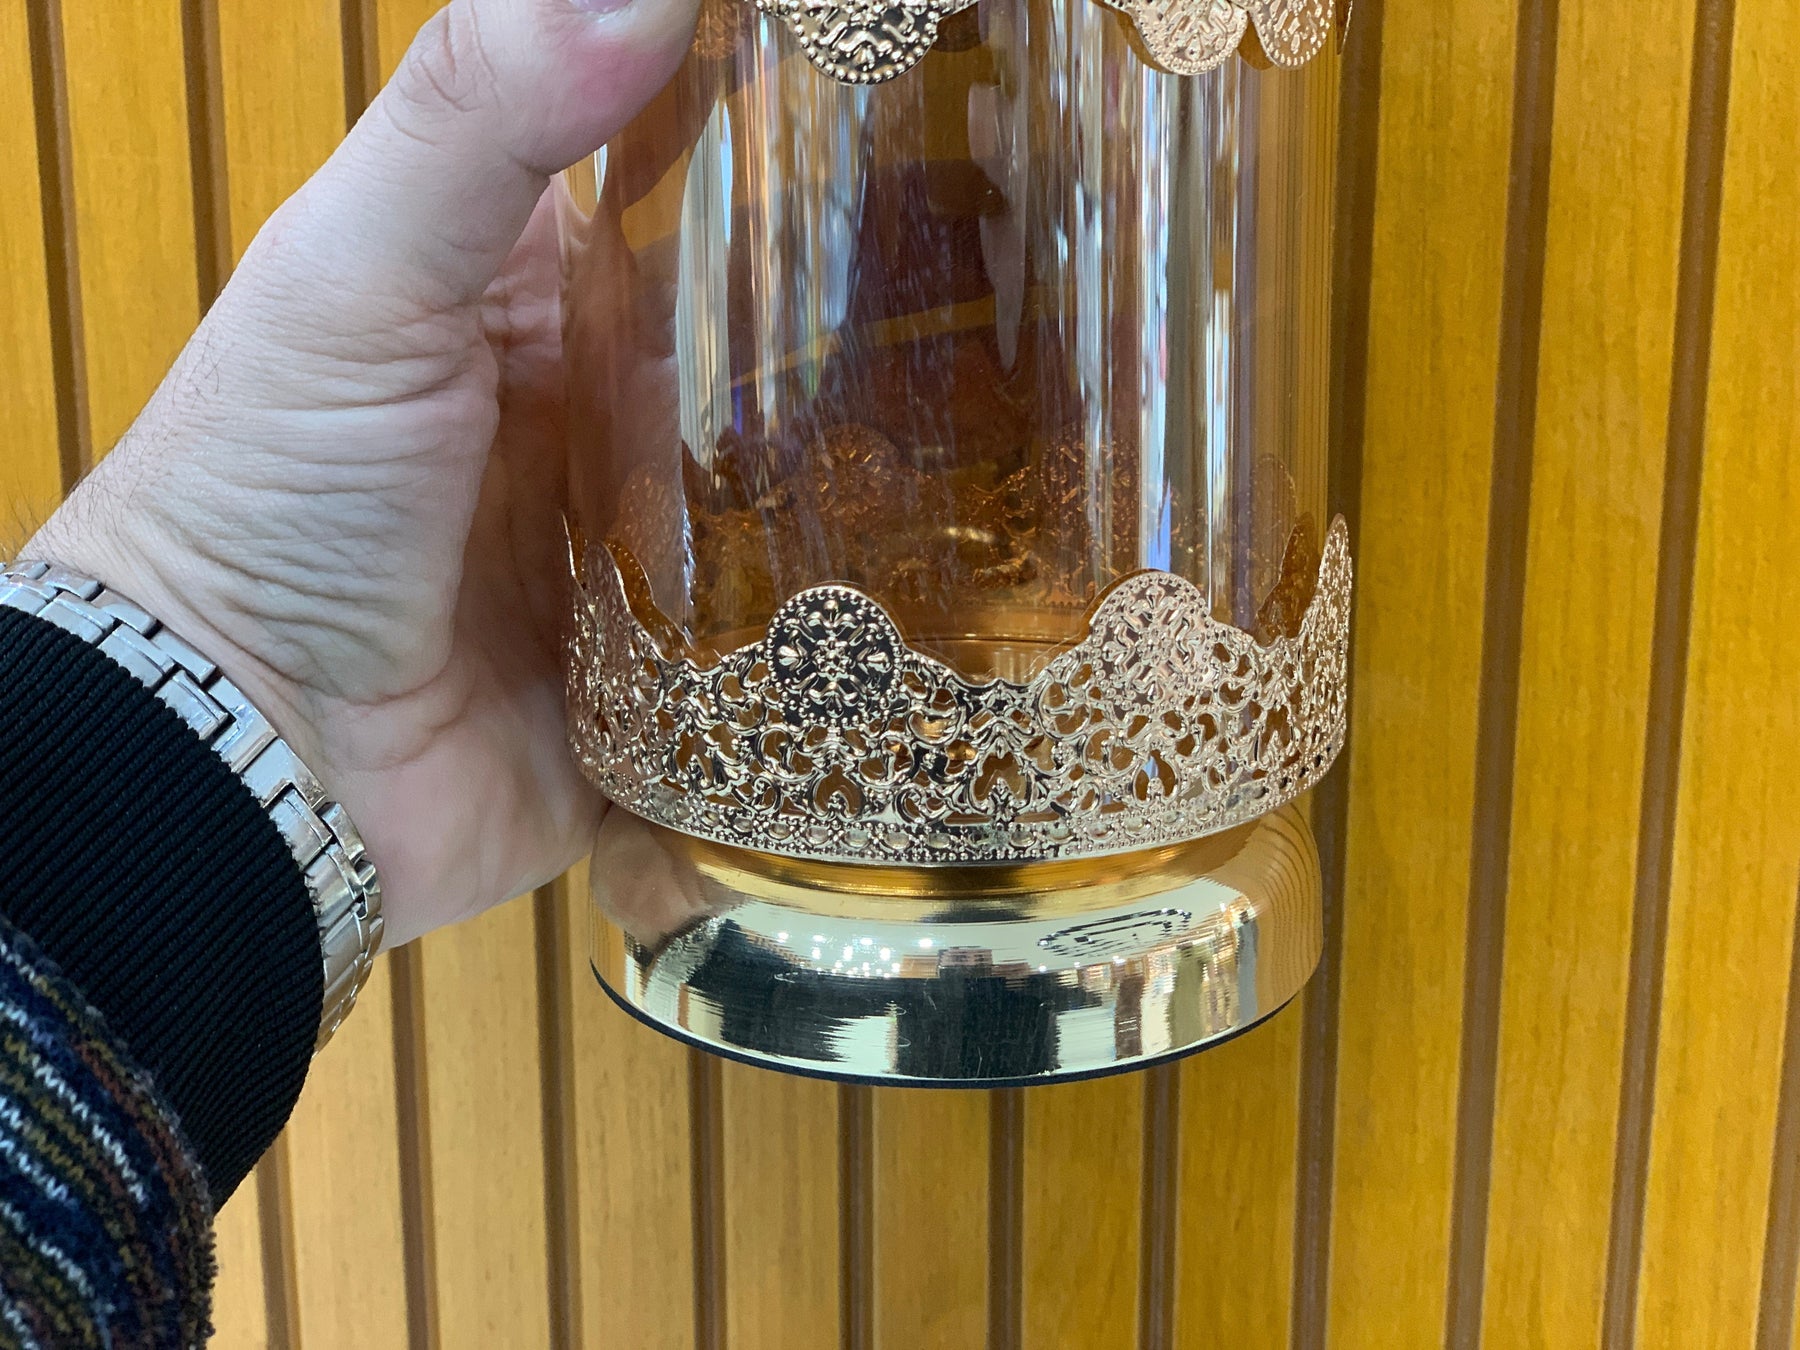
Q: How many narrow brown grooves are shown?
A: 12